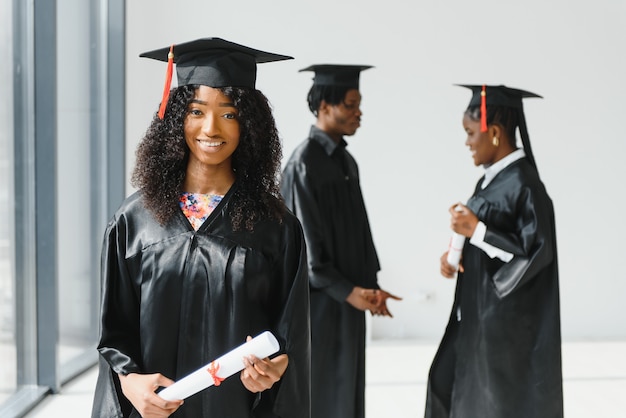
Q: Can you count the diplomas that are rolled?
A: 2